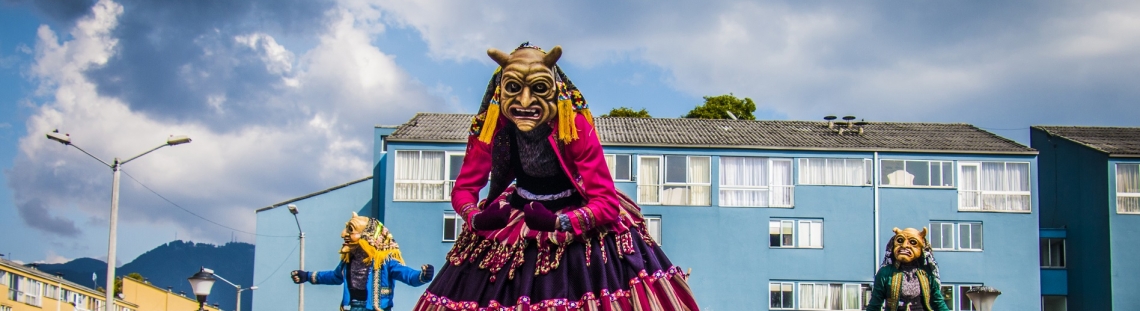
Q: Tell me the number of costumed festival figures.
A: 3